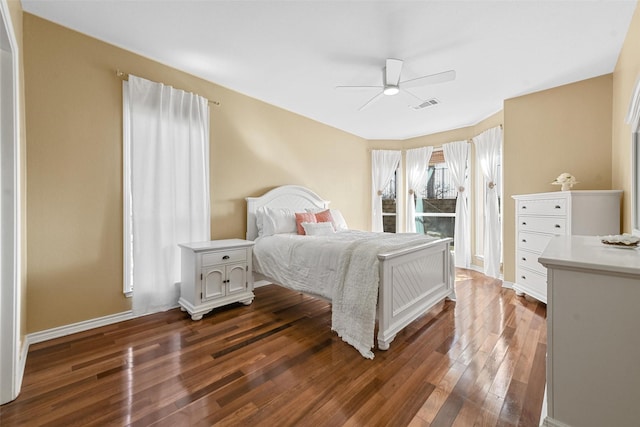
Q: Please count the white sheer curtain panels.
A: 5